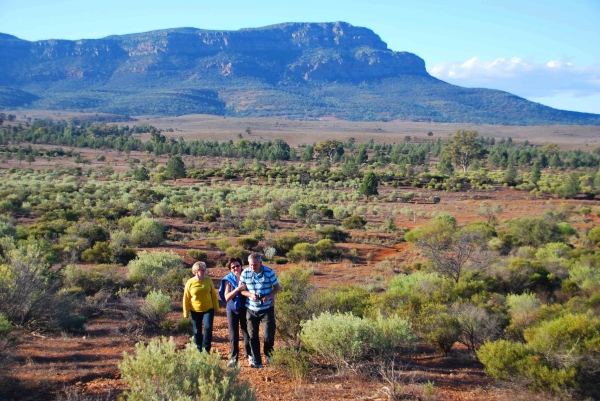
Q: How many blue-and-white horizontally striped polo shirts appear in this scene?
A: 1